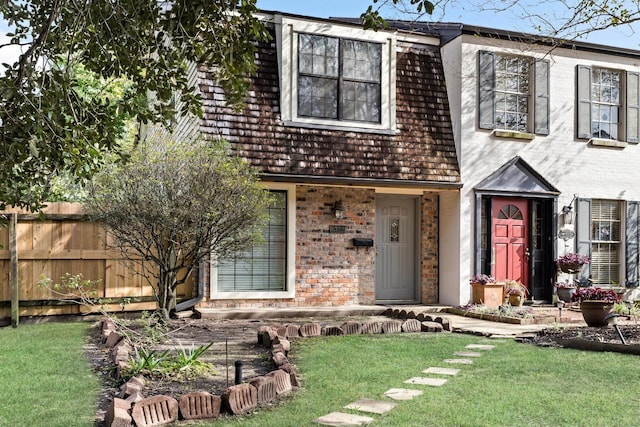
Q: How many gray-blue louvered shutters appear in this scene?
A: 6